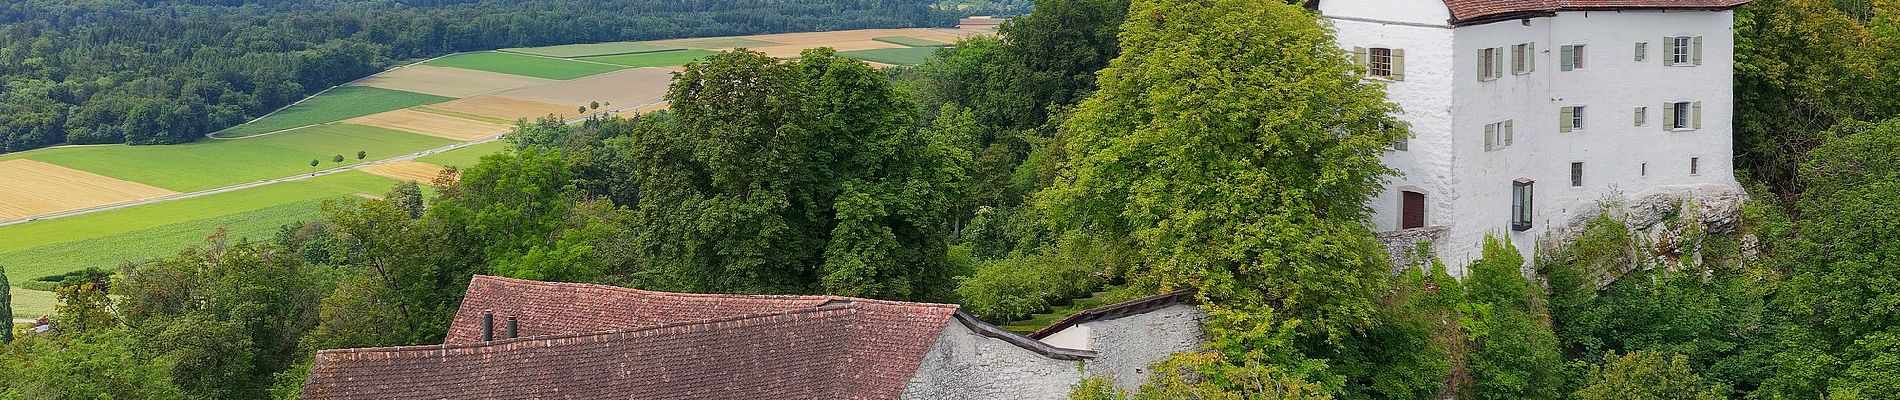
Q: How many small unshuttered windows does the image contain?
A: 3